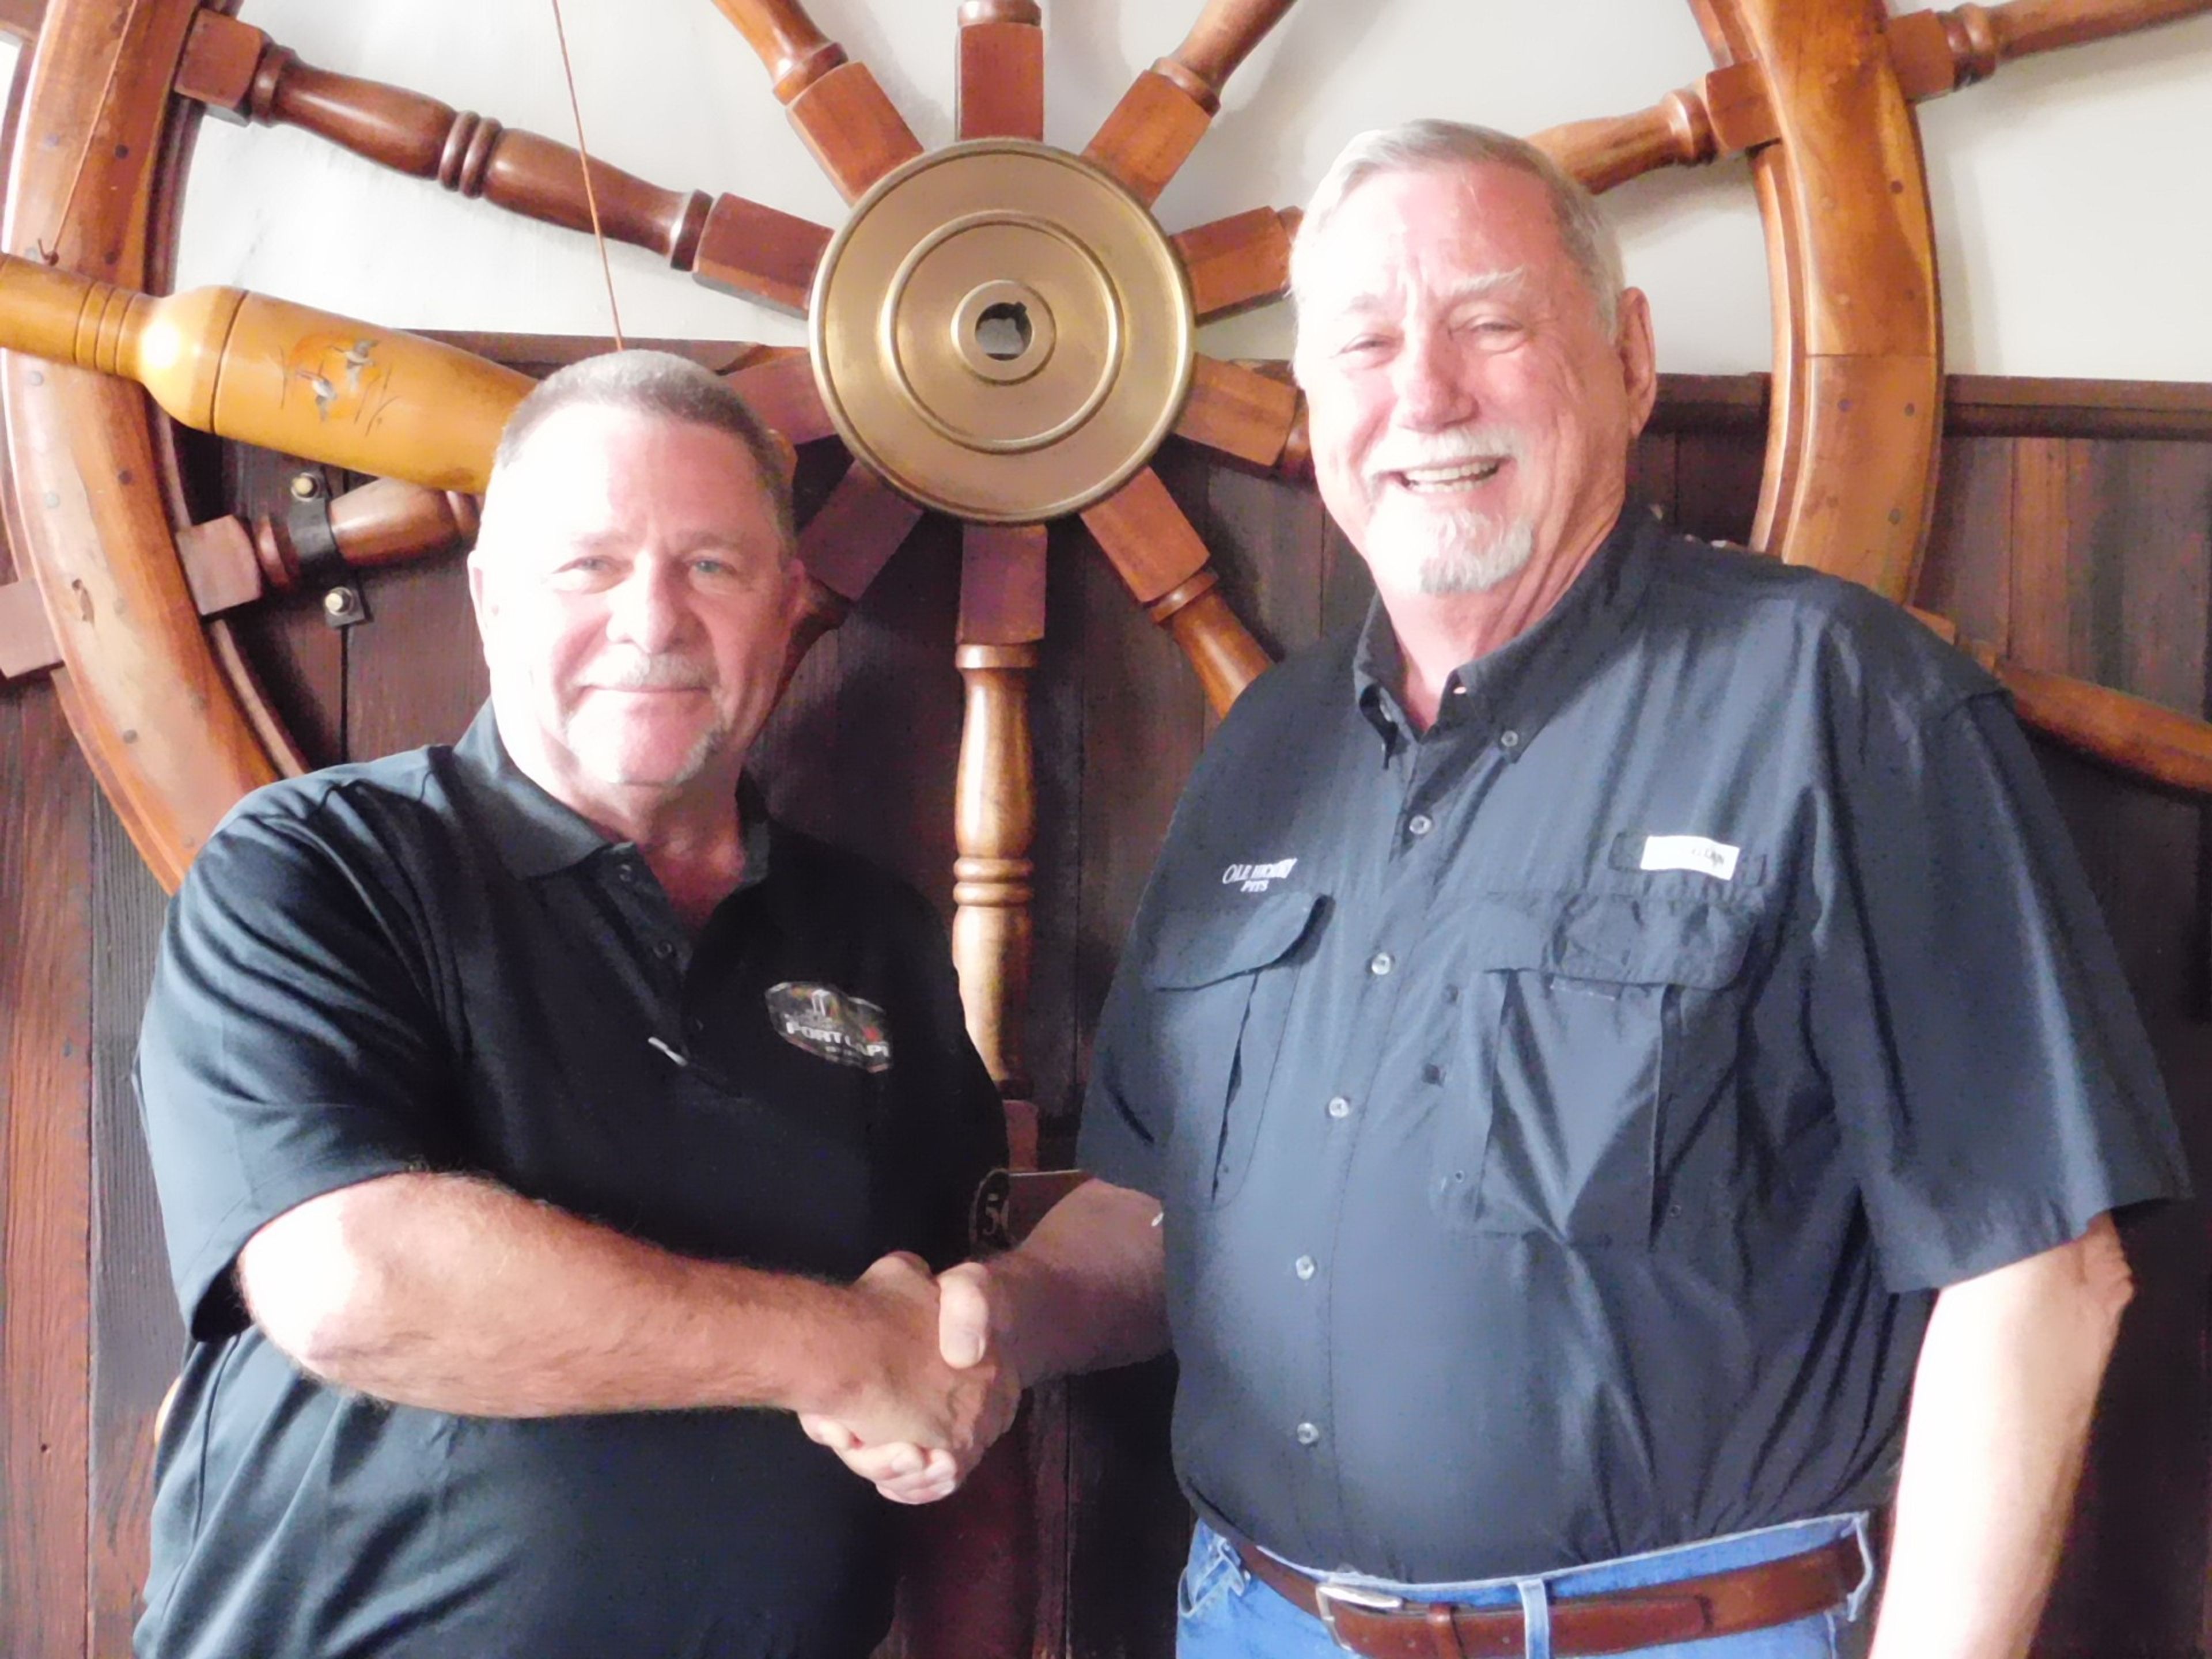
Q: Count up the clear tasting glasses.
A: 0